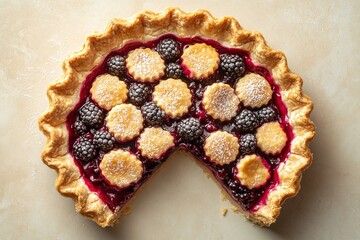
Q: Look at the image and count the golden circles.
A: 12